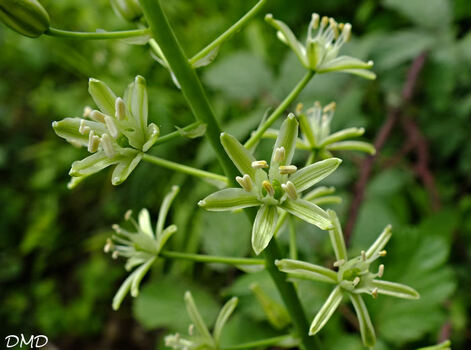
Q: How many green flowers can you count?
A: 7